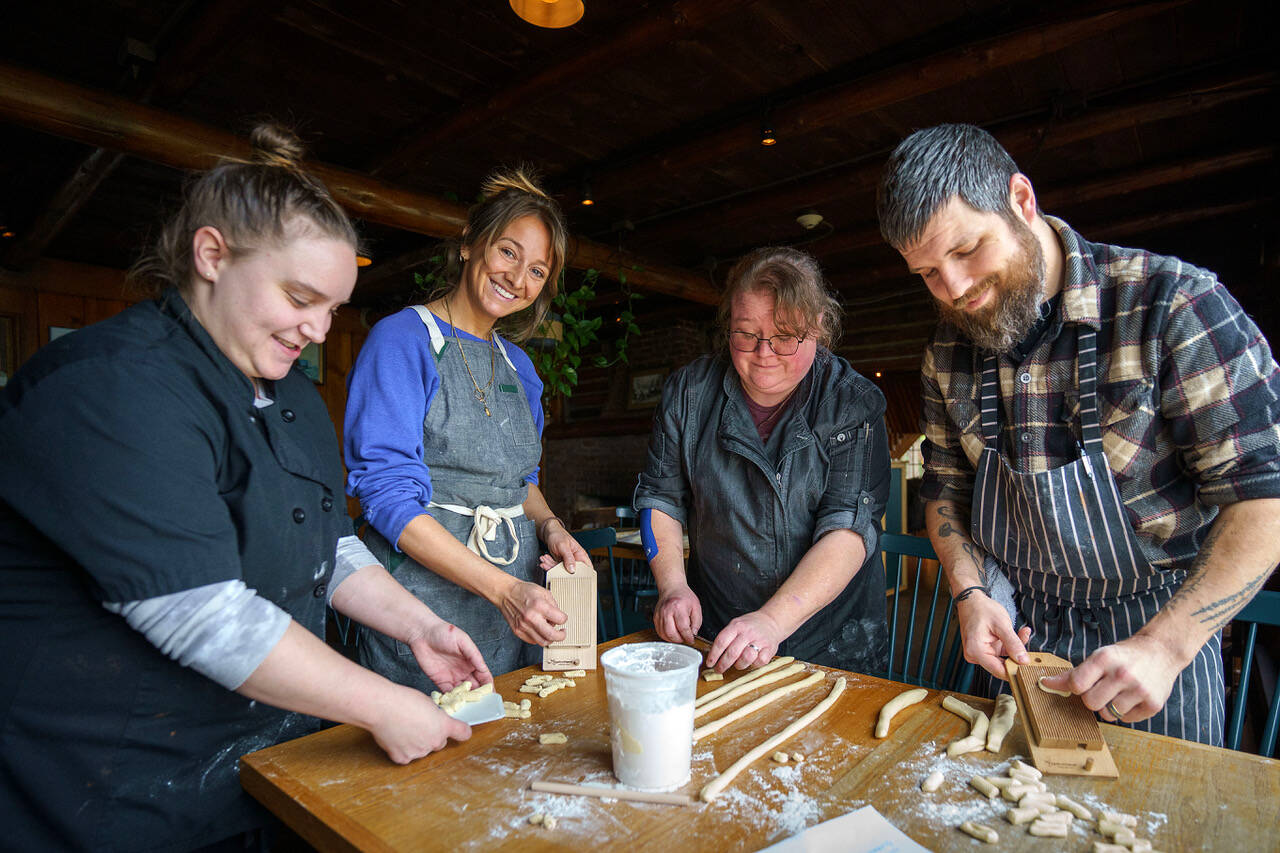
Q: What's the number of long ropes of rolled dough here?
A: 4